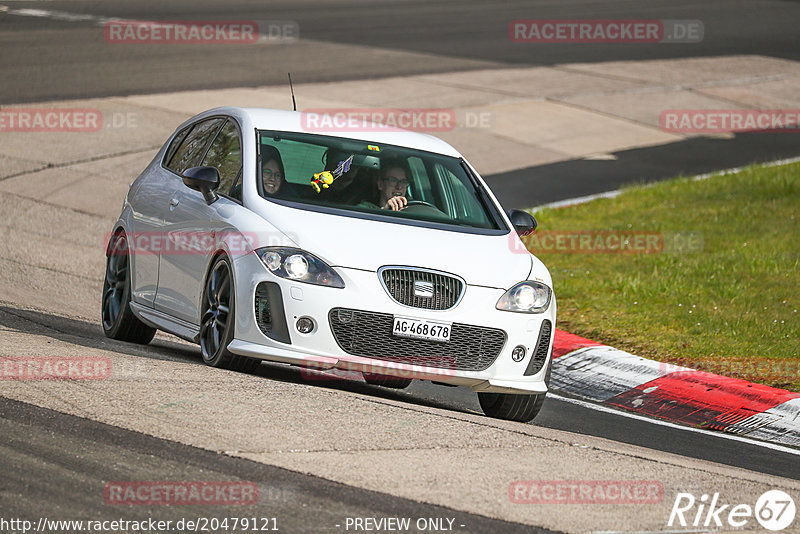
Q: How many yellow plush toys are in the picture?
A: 1